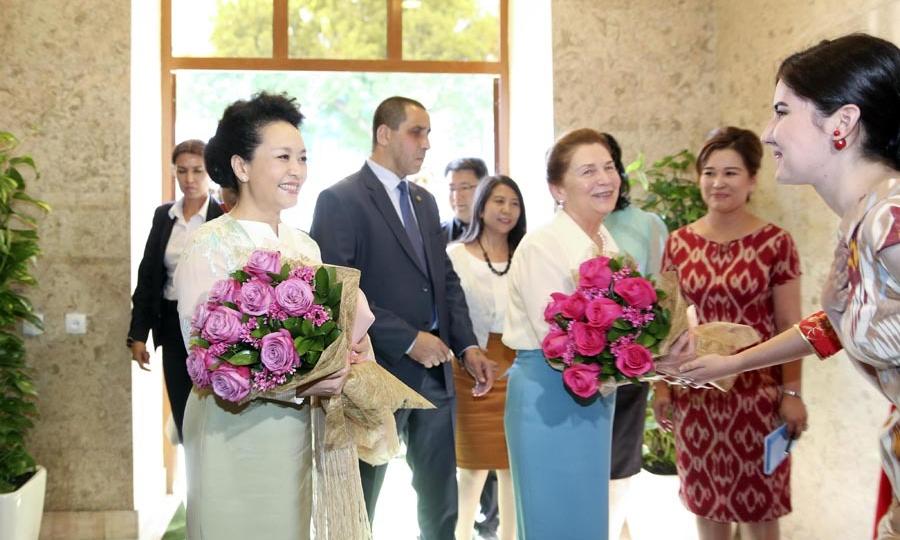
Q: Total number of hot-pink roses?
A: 9